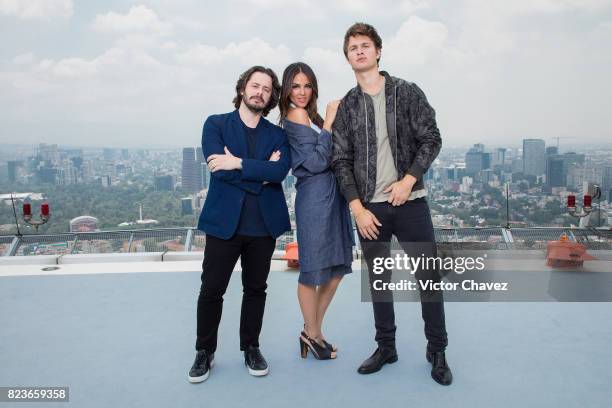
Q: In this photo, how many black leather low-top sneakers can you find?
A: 2